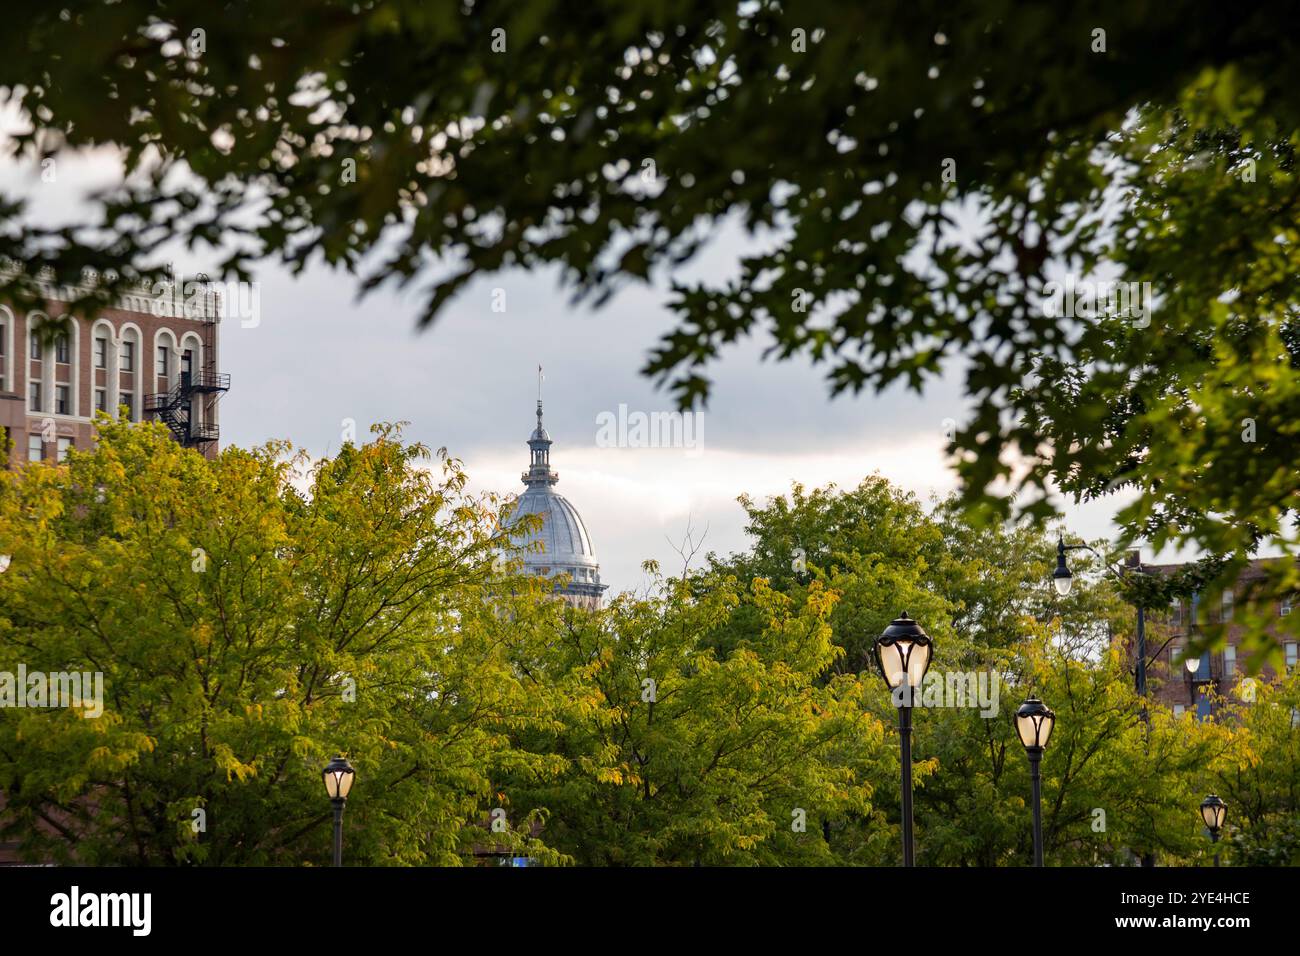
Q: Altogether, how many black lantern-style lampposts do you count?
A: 4